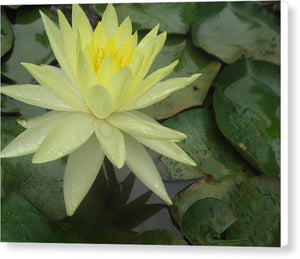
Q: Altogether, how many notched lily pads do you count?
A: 1